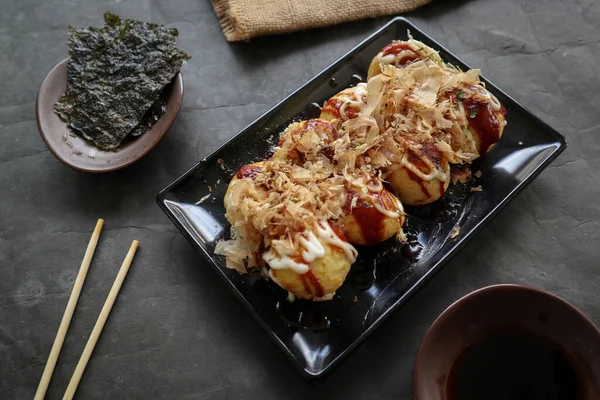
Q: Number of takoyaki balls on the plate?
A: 8